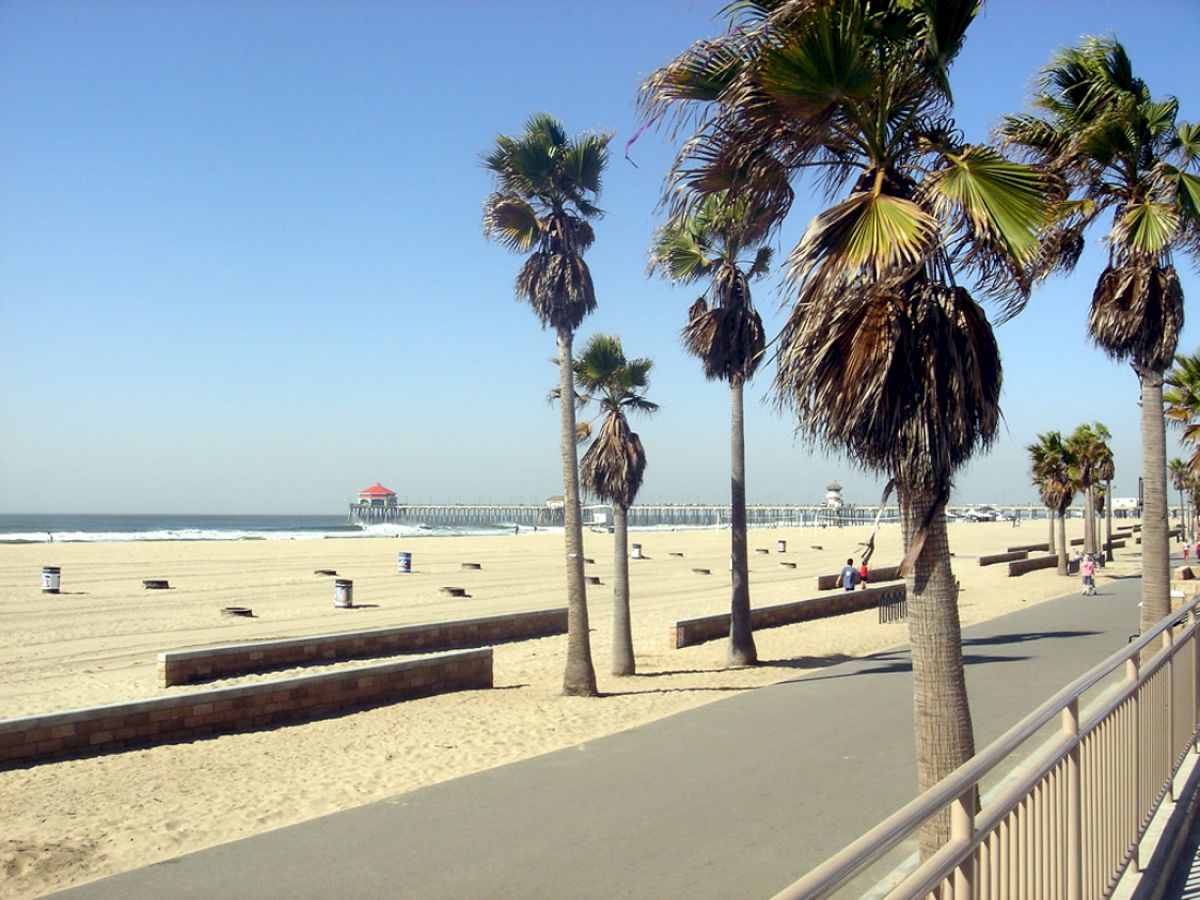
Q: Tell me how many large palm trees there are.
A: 5